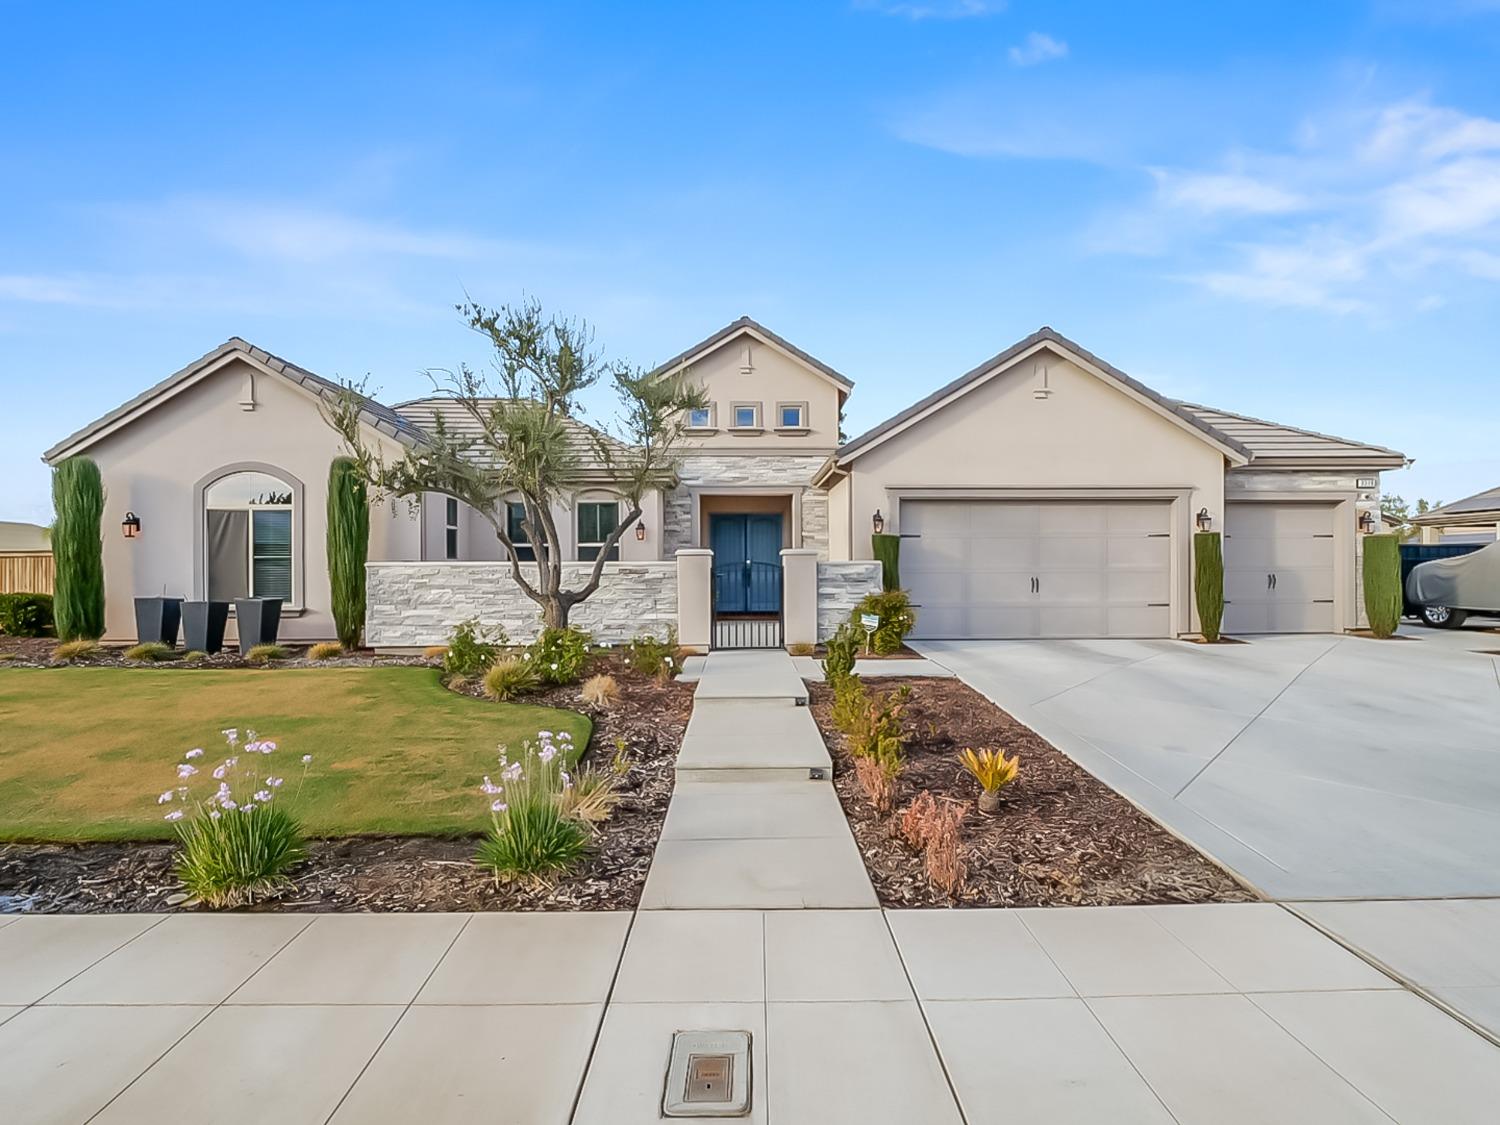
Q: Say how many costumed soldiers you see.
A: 0